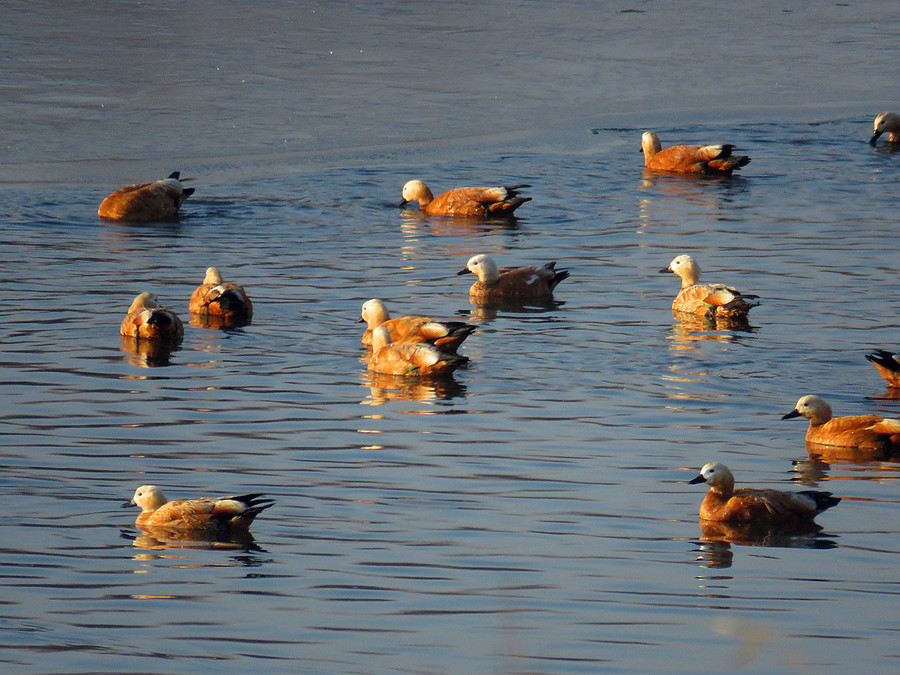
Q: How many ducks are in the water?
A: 14